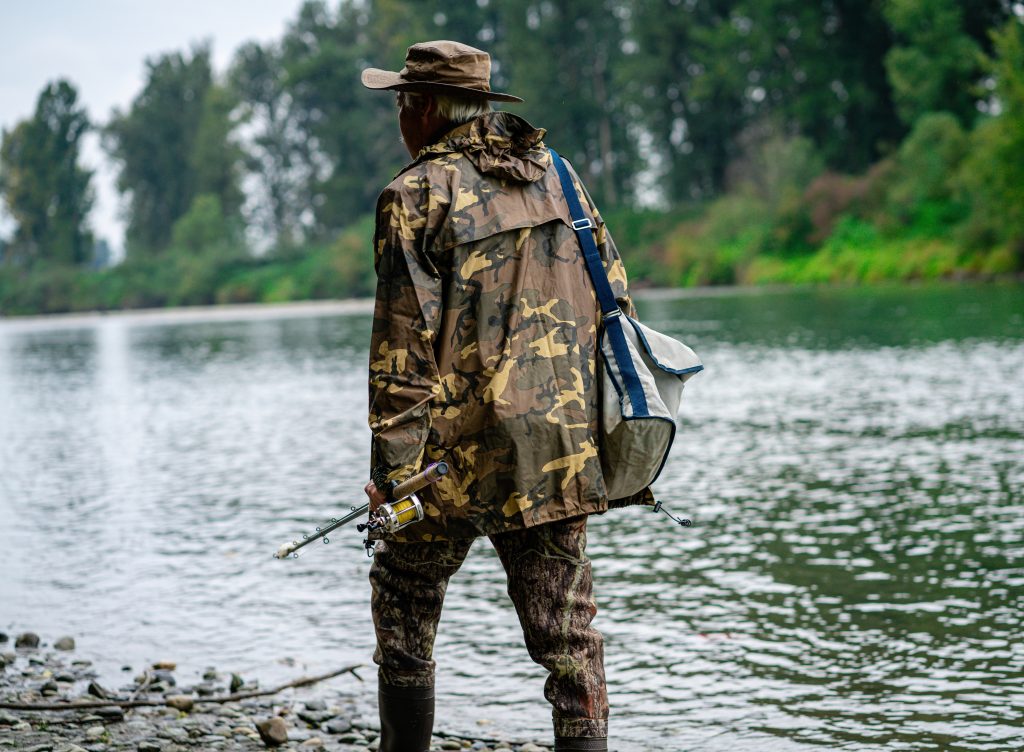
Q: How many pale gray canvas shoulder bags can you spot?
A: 1